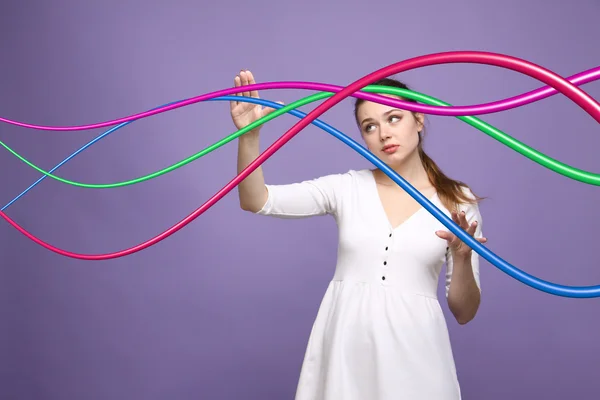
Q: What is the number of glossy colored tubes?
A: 4